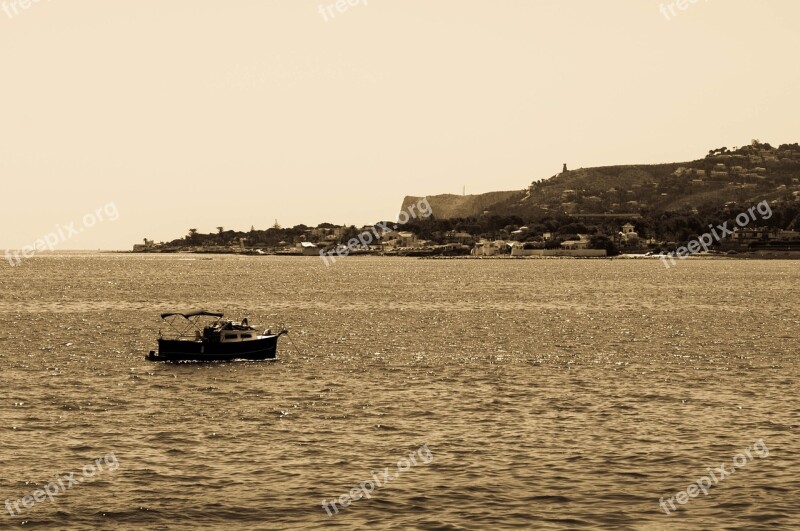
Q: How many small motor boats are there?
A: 1